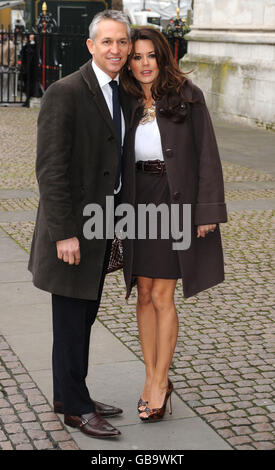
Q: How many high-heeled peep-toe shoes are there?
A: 2